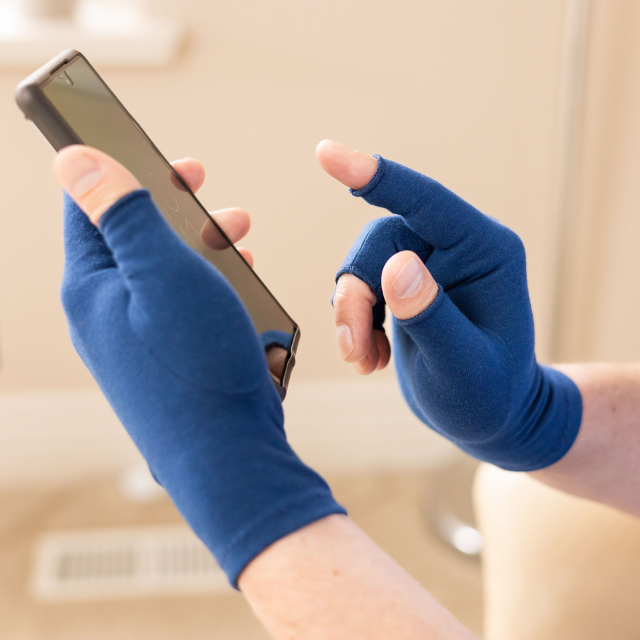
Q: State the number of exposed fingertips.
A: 9